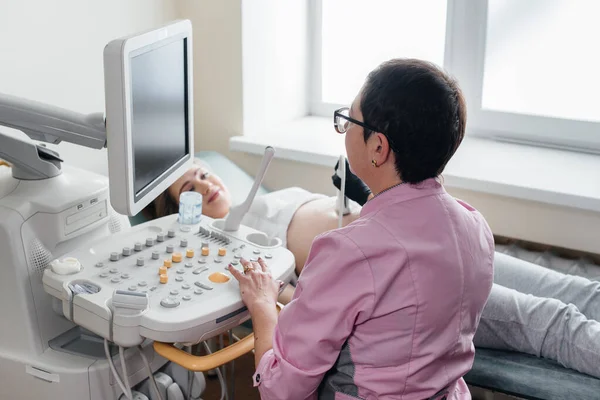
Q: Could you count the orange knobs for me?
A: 7